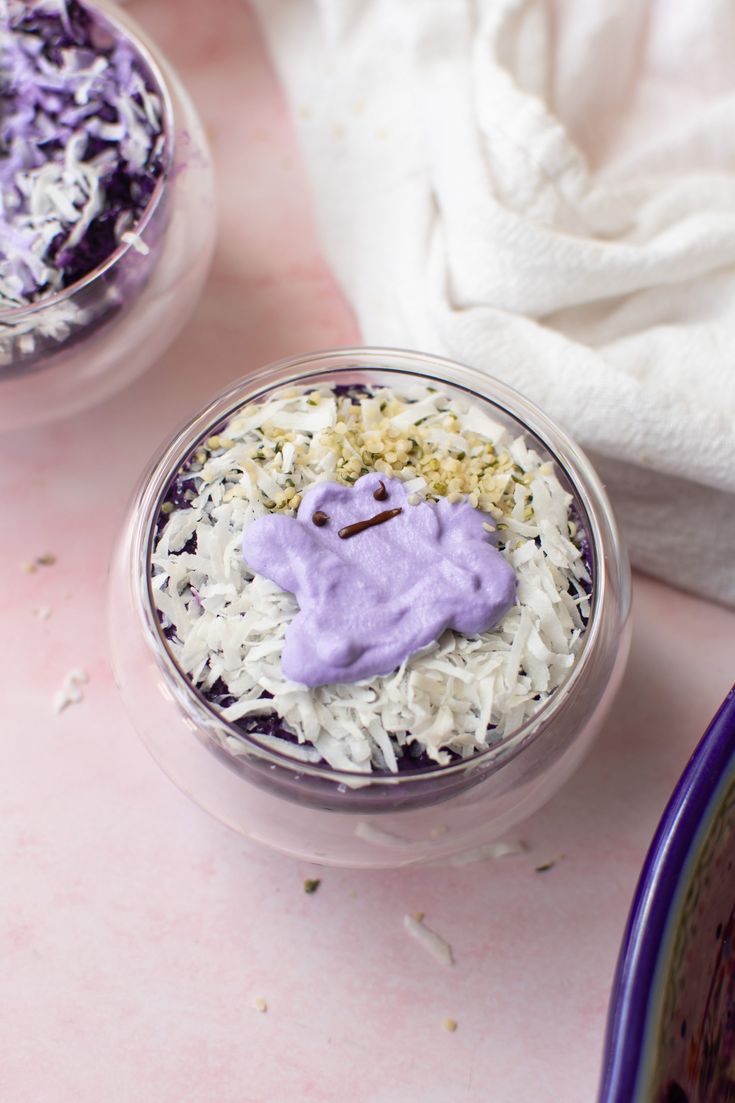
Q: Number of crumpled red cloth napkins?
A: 0